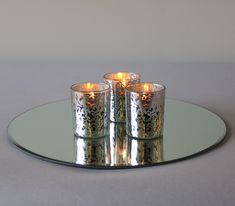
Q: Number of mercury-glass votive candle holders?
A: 3